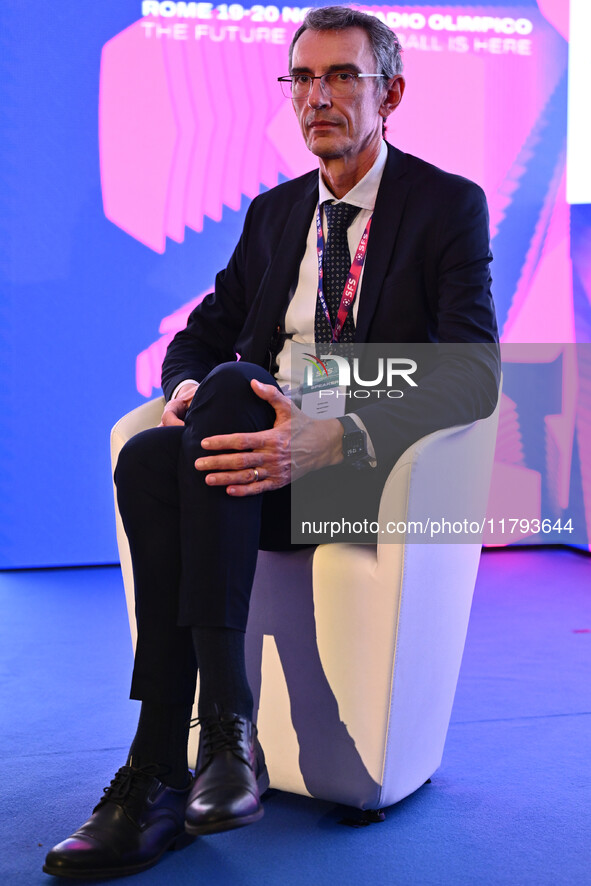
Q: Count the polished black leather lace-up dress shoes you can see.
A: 2